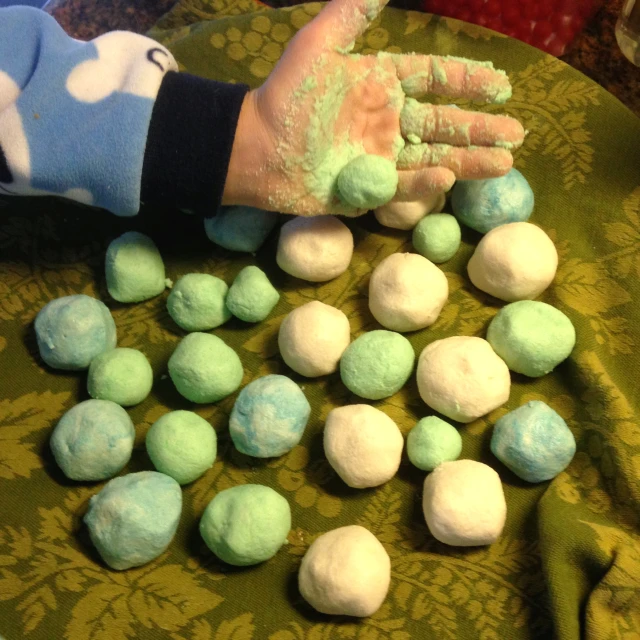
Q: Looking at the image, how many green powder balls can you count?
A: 12